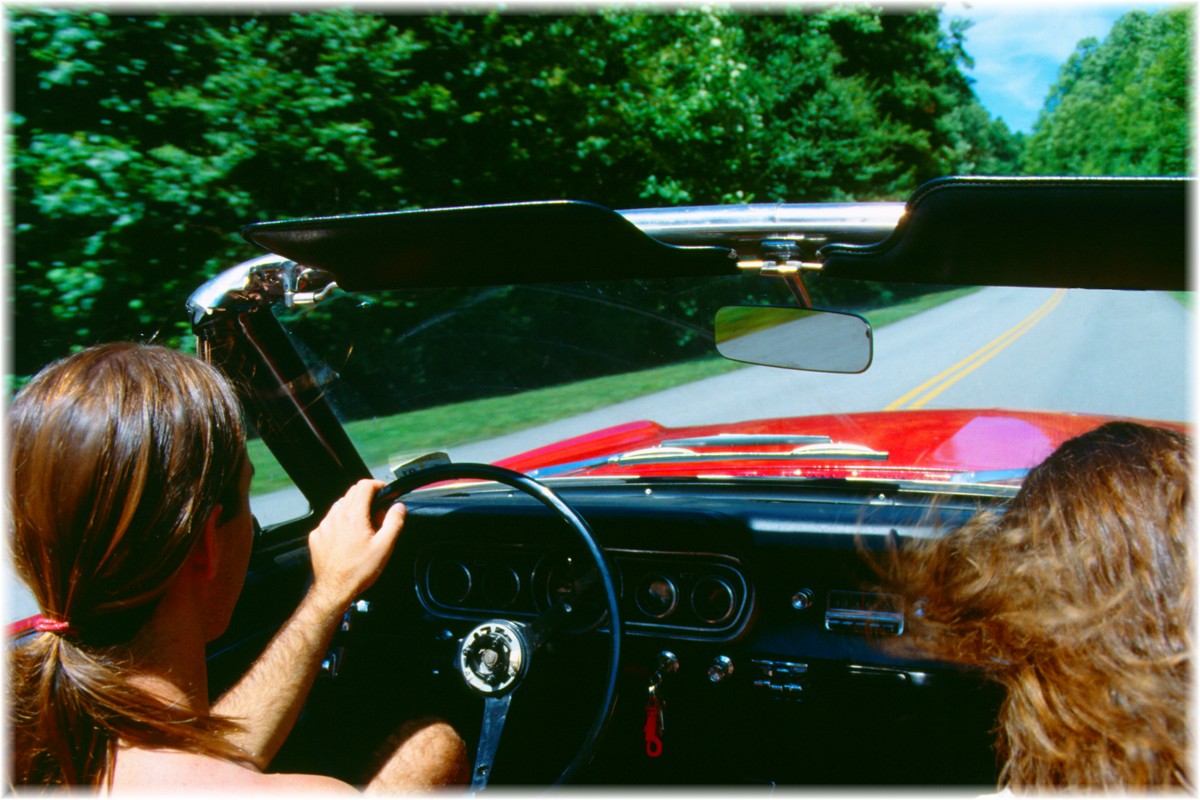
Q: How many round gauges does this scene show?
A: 5